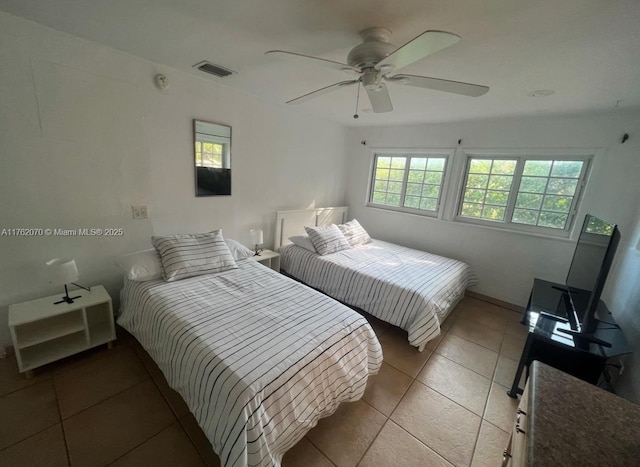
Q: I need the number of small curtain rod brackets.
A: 3